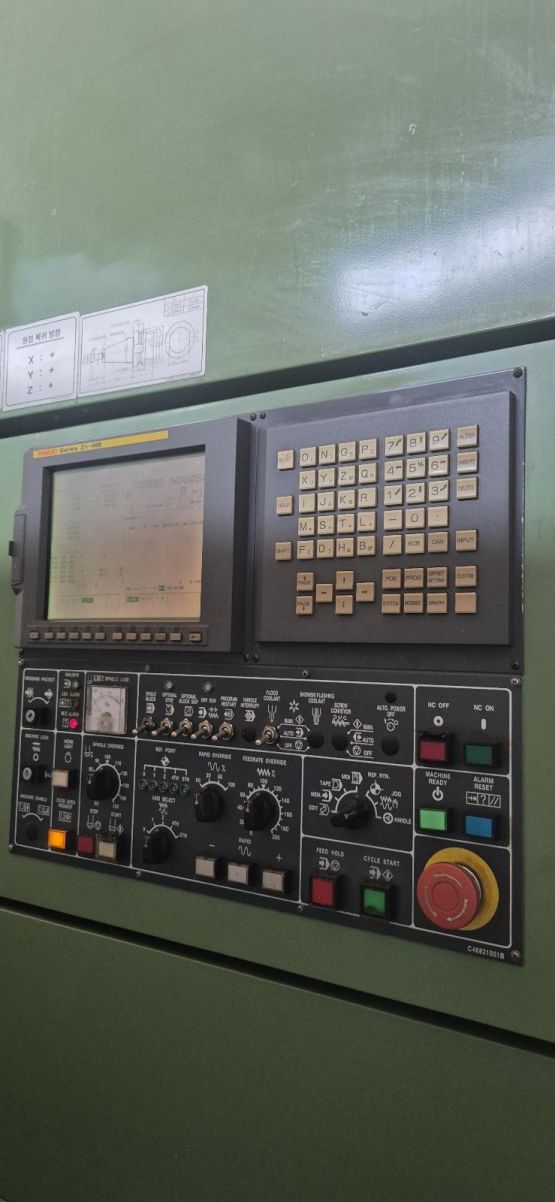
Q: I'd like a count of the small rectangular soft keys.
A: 12